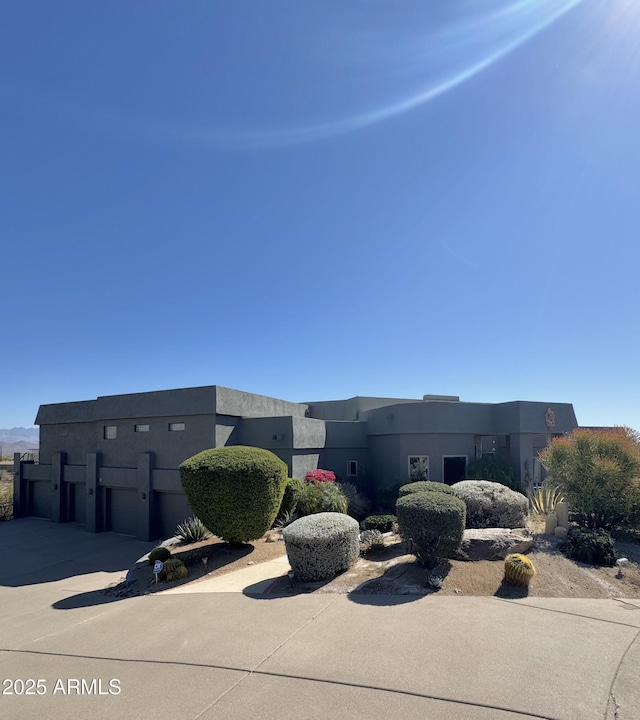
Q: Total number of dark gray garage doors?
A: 4